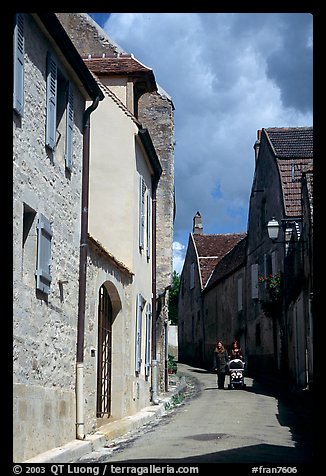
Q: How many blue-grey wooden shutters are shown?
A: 8